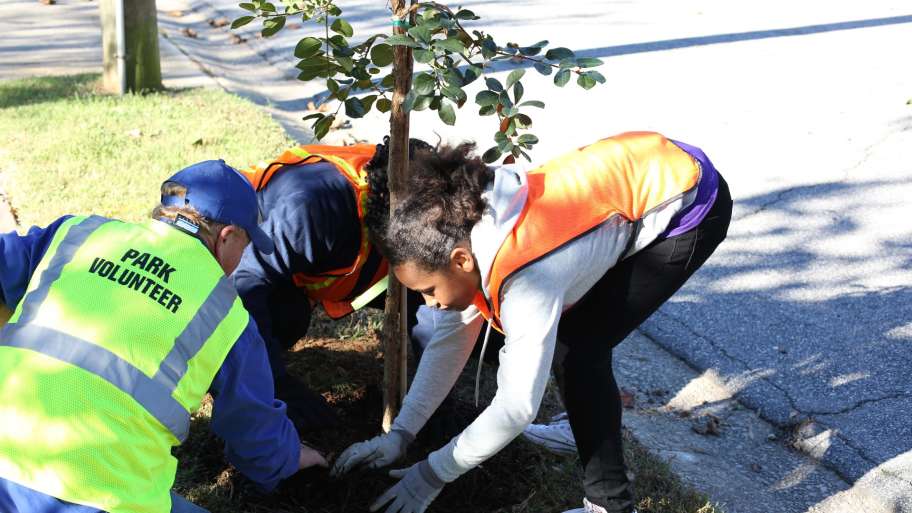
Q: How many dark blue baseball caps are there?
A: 1